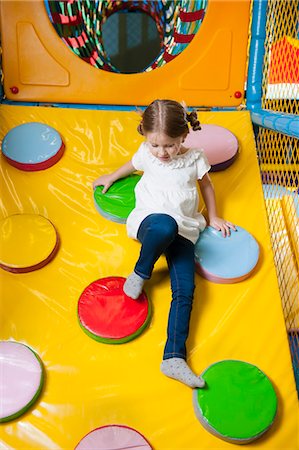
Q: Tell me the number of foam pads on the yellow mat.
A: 9